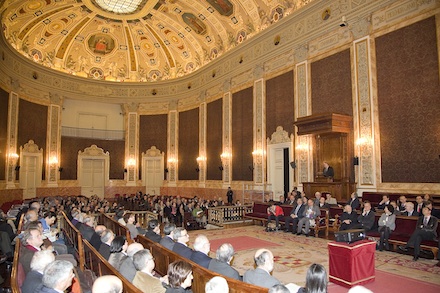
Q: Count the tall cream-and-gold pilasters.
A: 9